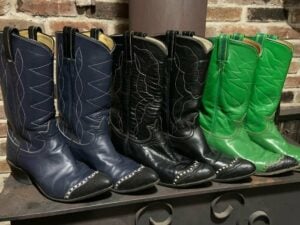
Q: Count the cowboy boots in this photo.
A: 6